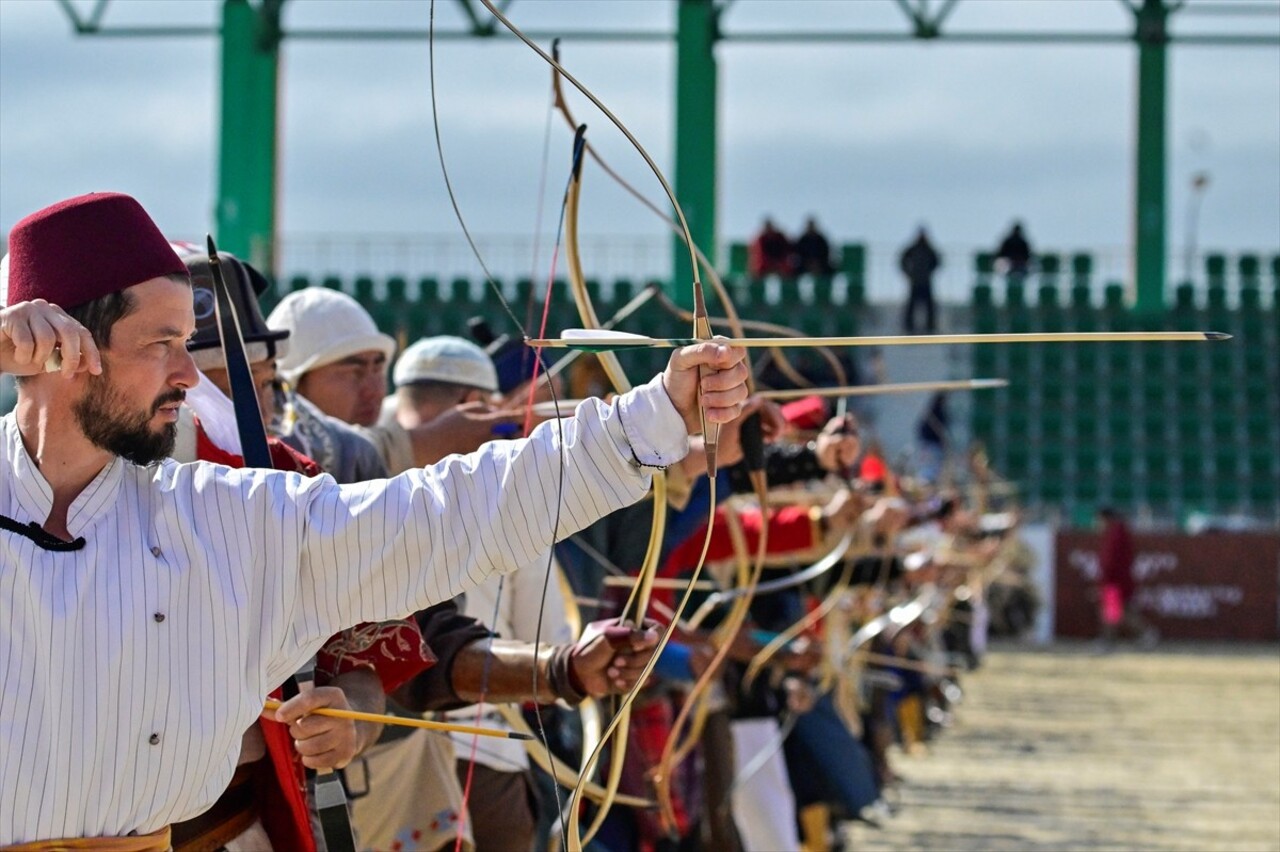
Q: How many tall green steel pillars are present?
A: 3